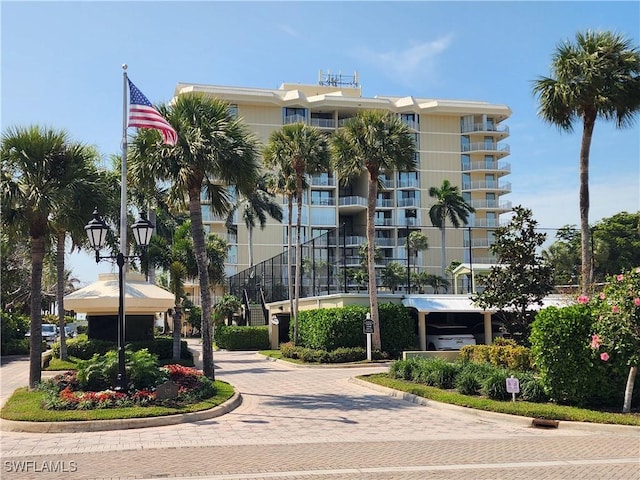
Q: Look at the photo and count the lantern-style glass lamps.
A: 2